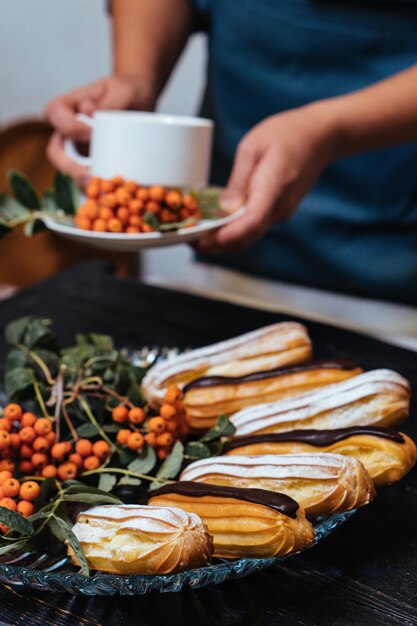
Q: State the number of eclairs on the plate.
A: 7